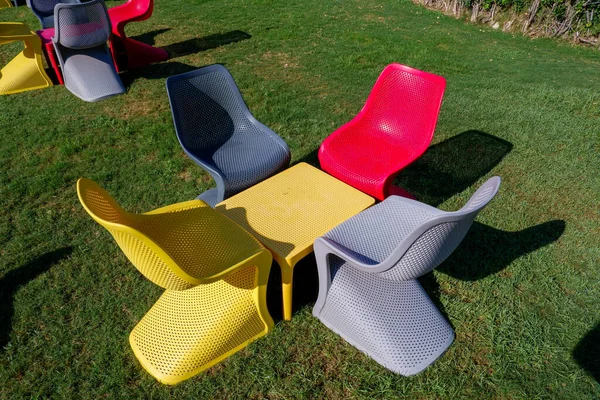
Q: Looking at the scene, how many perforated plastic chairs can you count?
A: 8